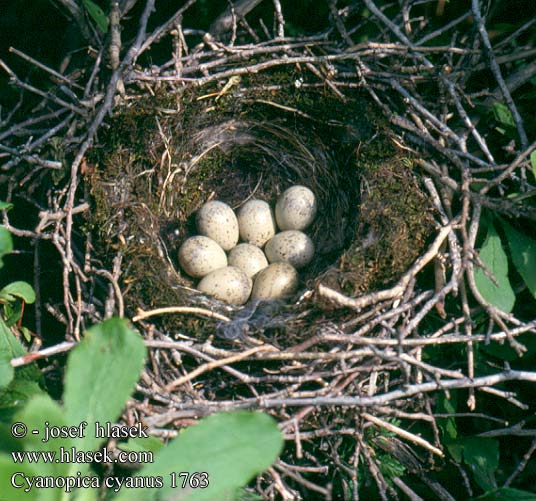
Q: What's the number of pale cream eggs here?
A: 8